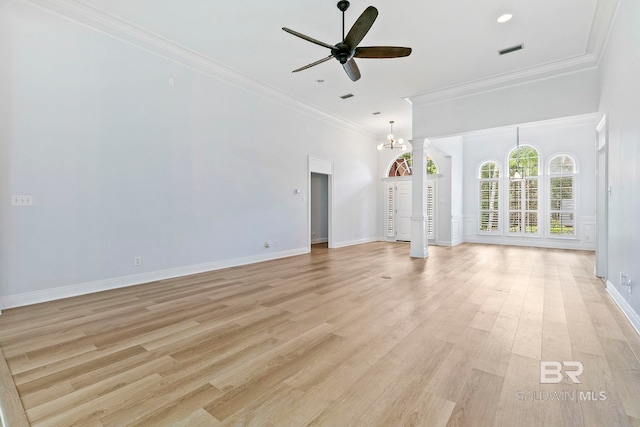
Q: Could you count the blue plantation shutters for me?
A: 0